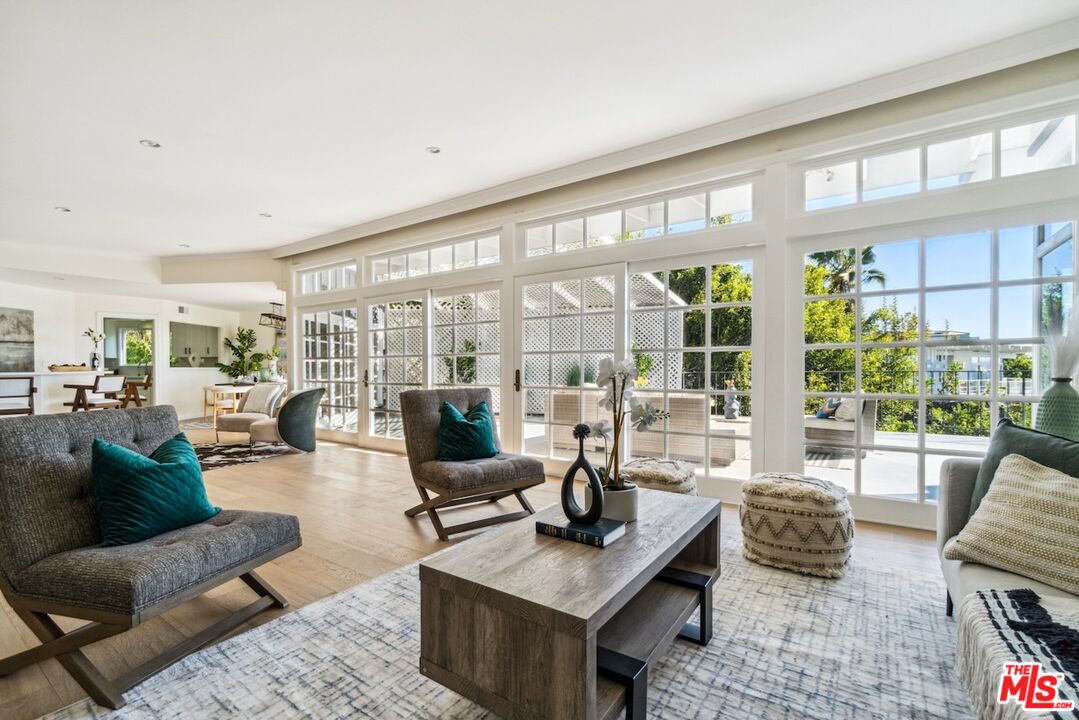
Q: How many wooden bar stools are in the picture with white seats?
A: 3